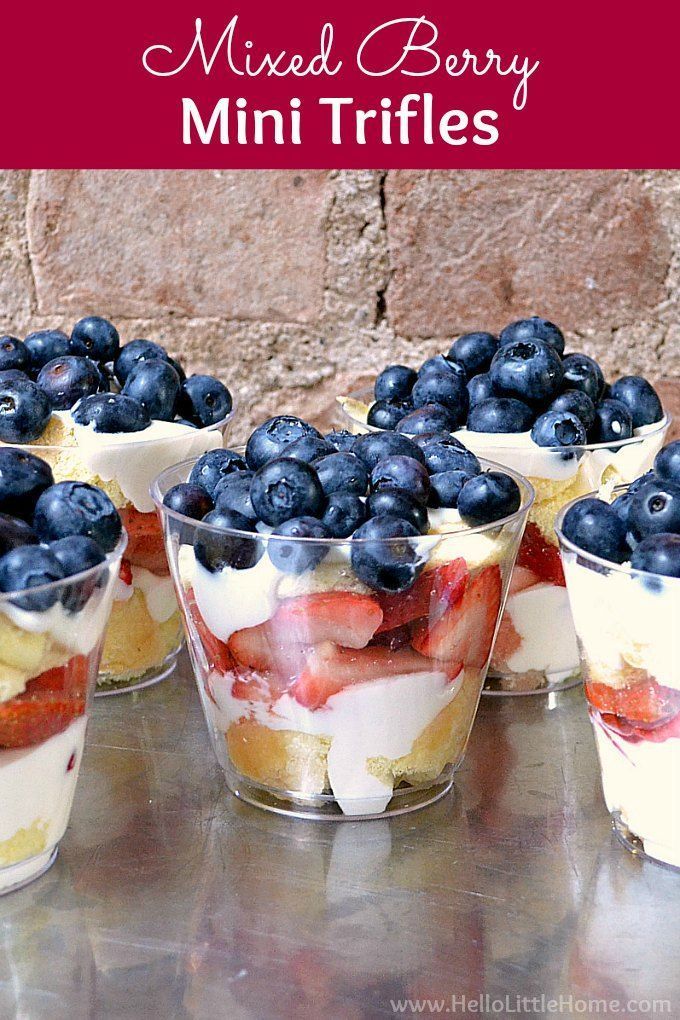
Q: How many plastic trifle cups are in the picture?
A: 5